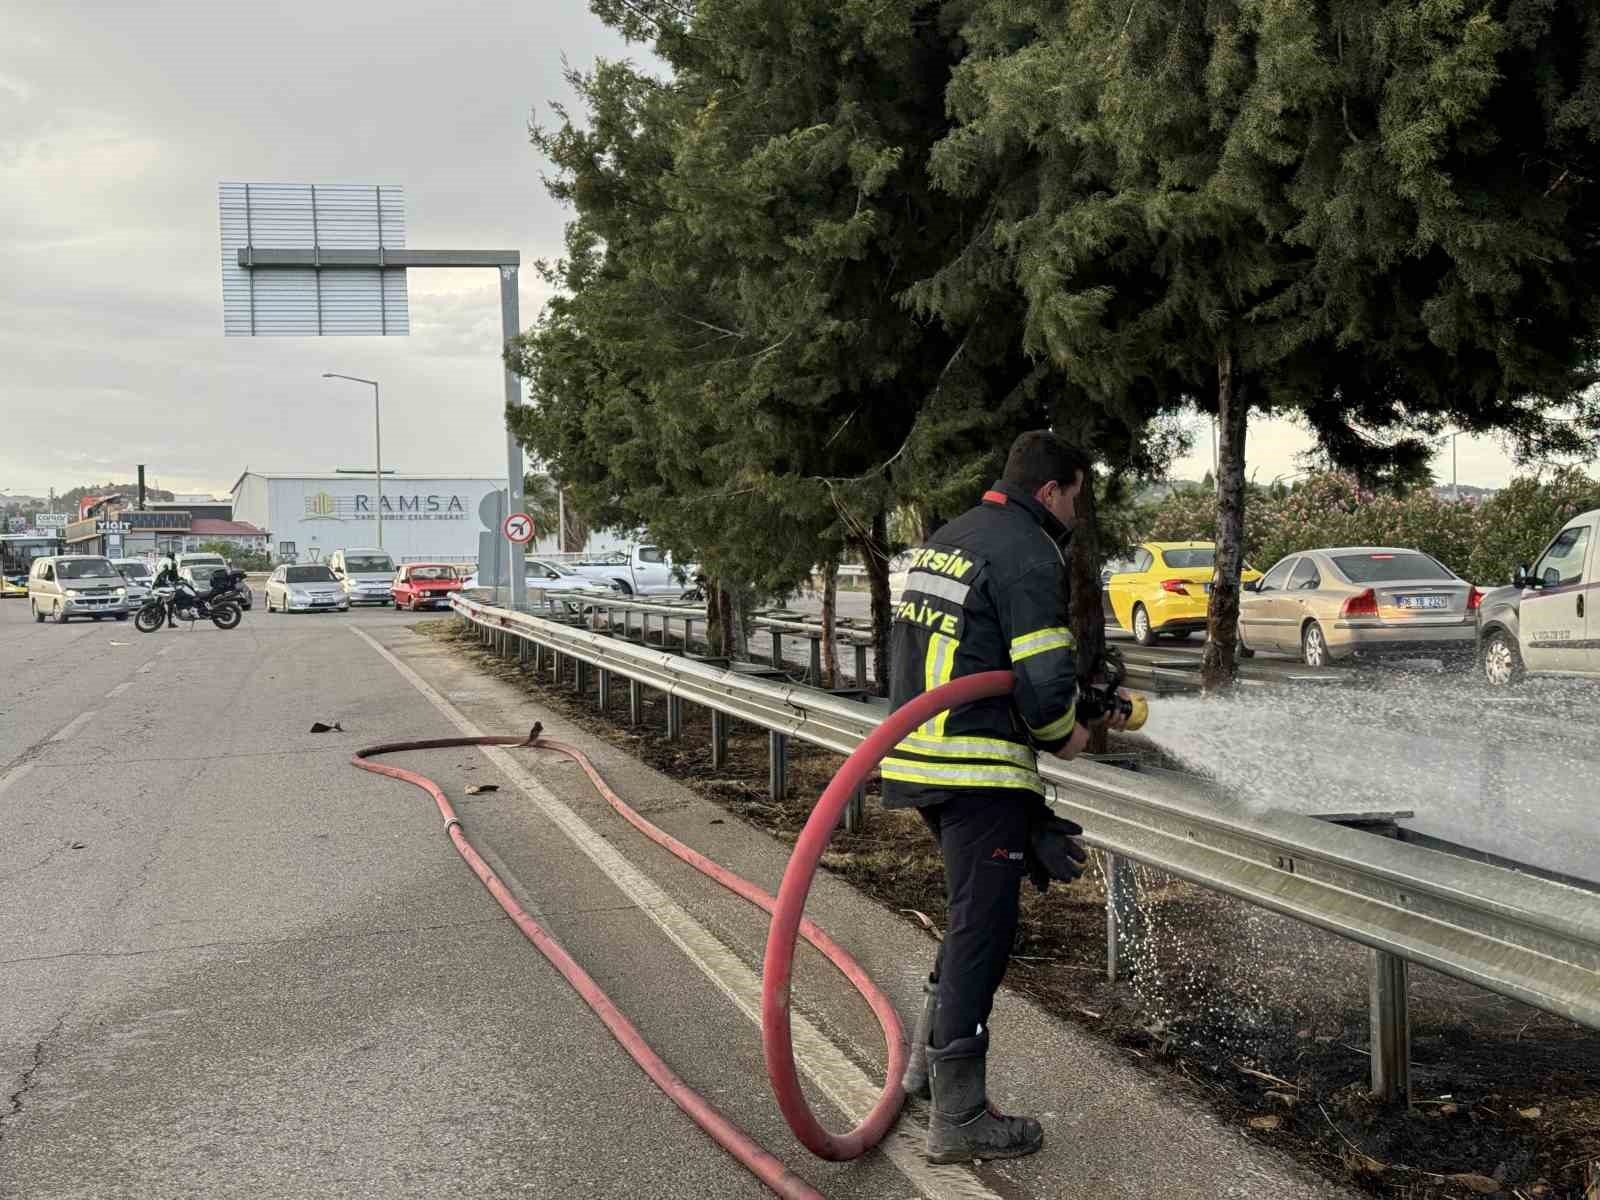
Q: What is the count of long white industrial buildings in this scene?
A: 1